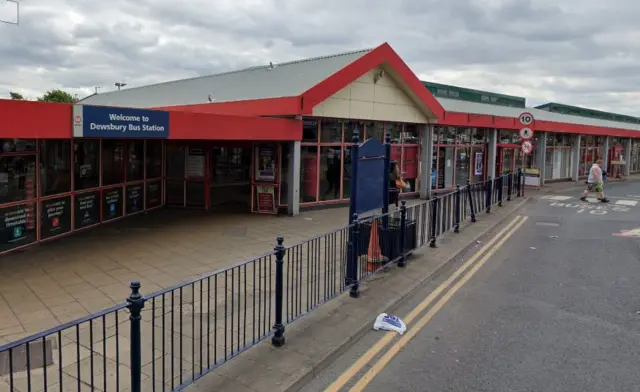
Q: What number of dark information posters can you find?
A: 6